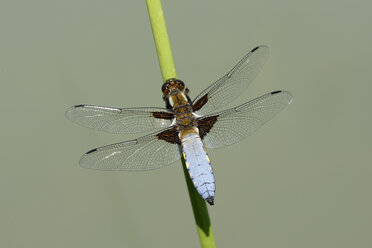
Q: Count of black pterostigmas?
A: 4